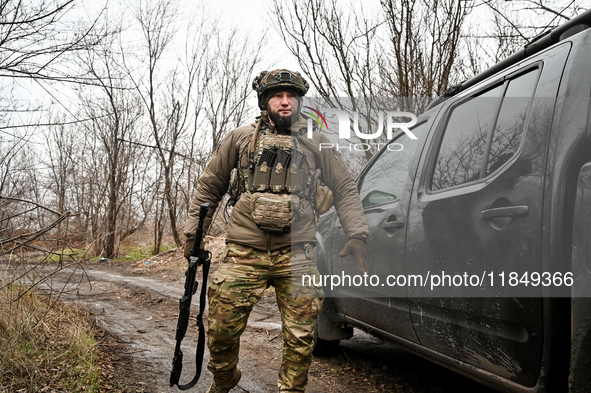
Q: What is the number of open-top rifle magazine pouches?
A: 3